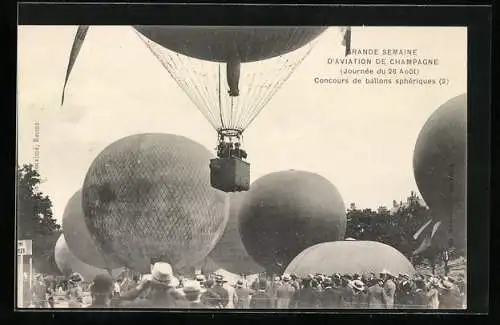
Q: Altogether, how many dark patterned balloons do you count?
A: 1